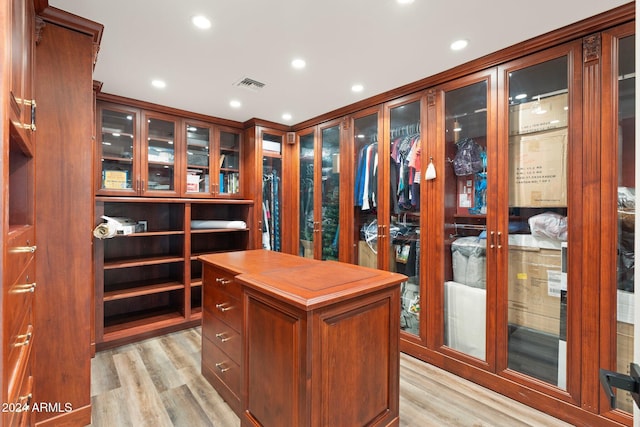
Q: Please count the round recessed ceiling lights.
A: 8